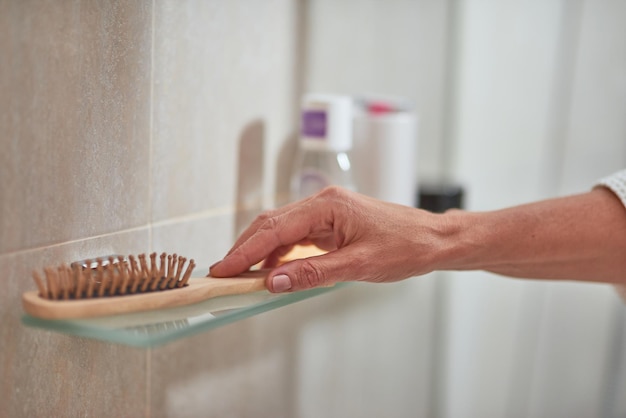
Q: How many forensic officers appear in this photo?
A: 0